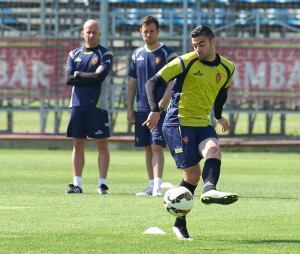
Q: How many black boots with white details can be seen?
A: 2